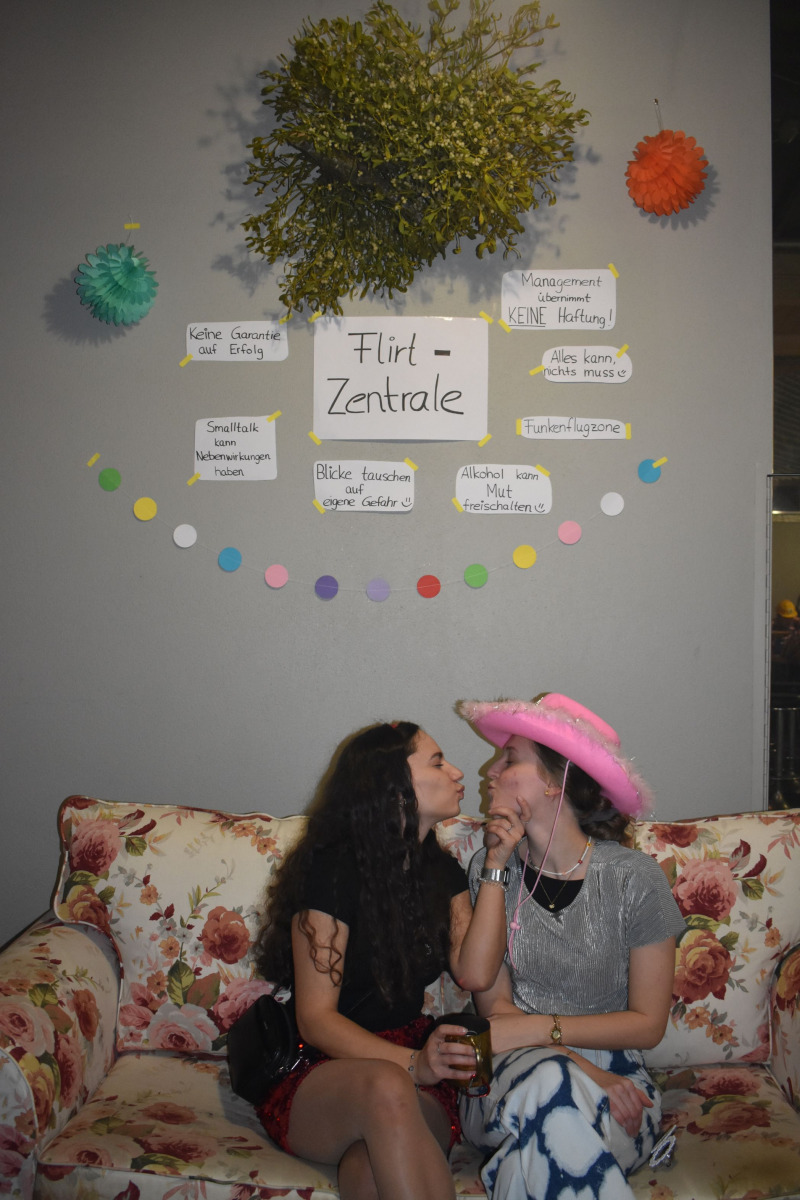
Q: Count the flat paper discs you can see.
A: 13